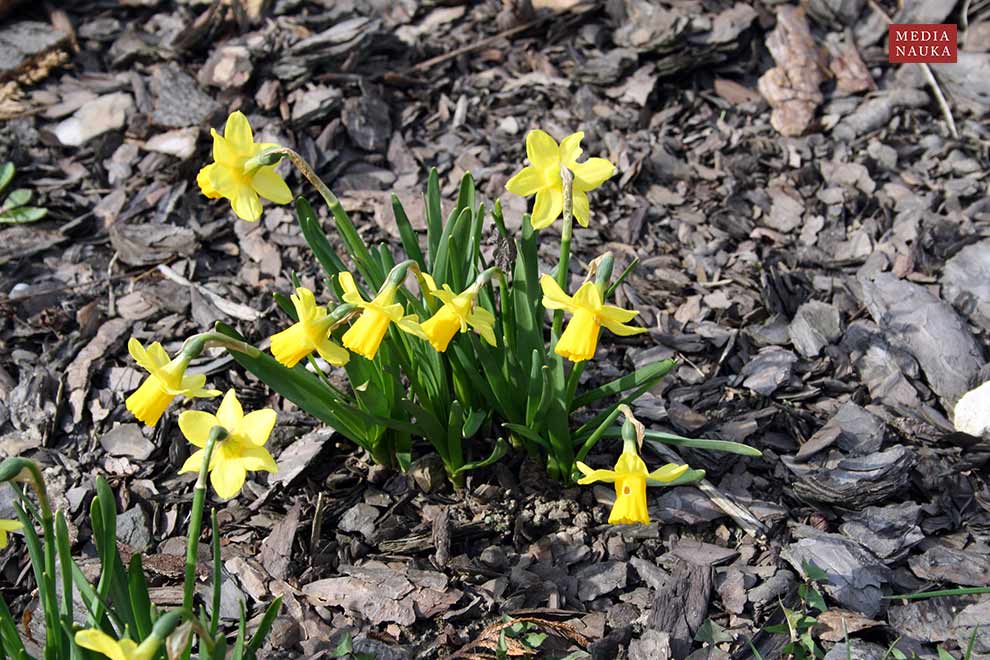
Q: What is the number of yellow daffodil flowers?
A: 11